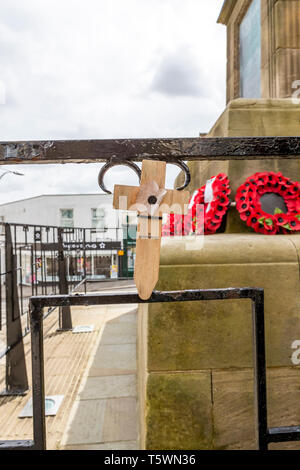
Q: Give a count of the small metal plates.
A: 2